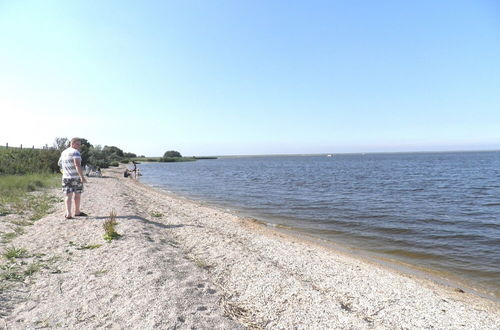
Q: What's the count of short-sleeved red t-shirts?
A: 0